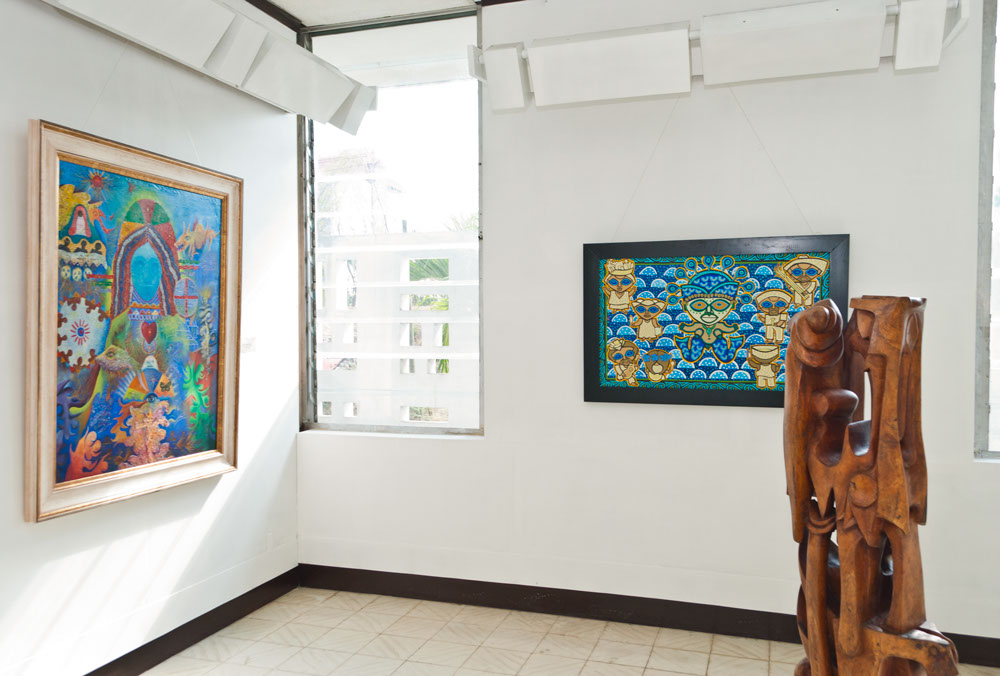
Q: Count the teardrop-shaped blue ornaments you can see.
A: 9